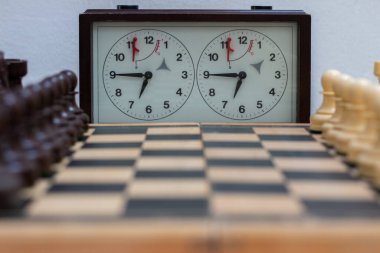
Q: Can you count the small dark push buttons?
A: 2